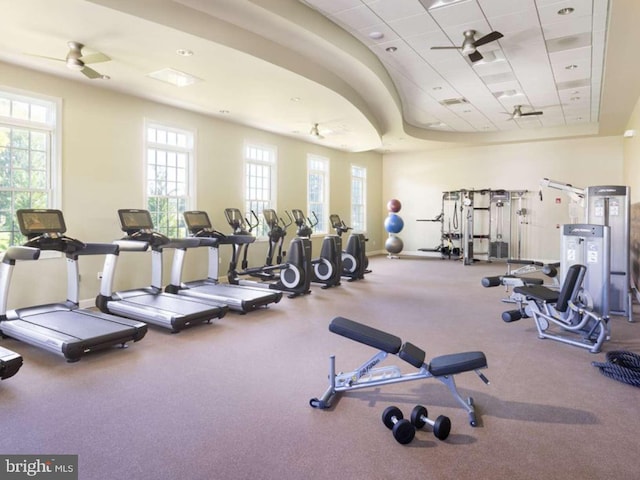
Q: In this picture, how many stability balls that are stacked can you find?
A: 3